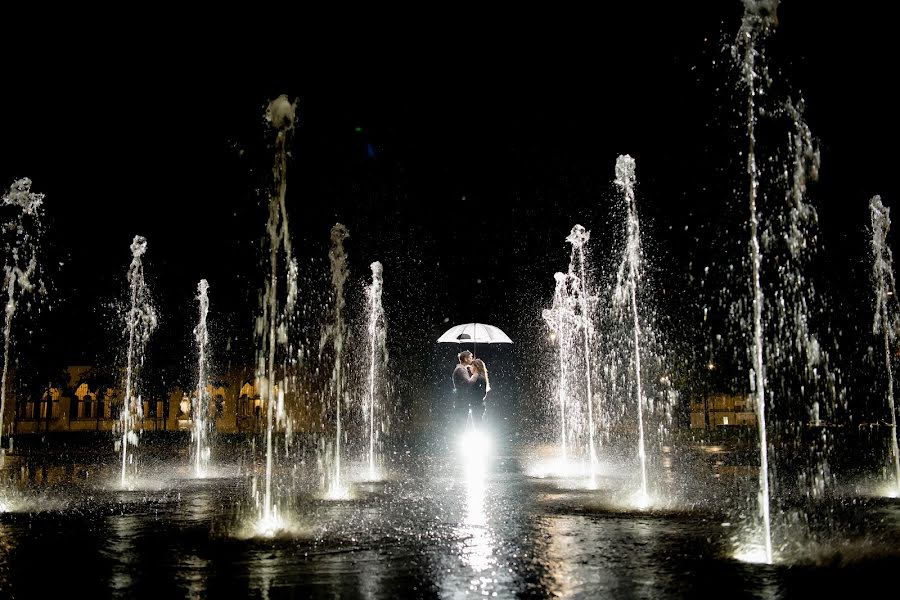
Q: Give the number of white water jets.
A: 11